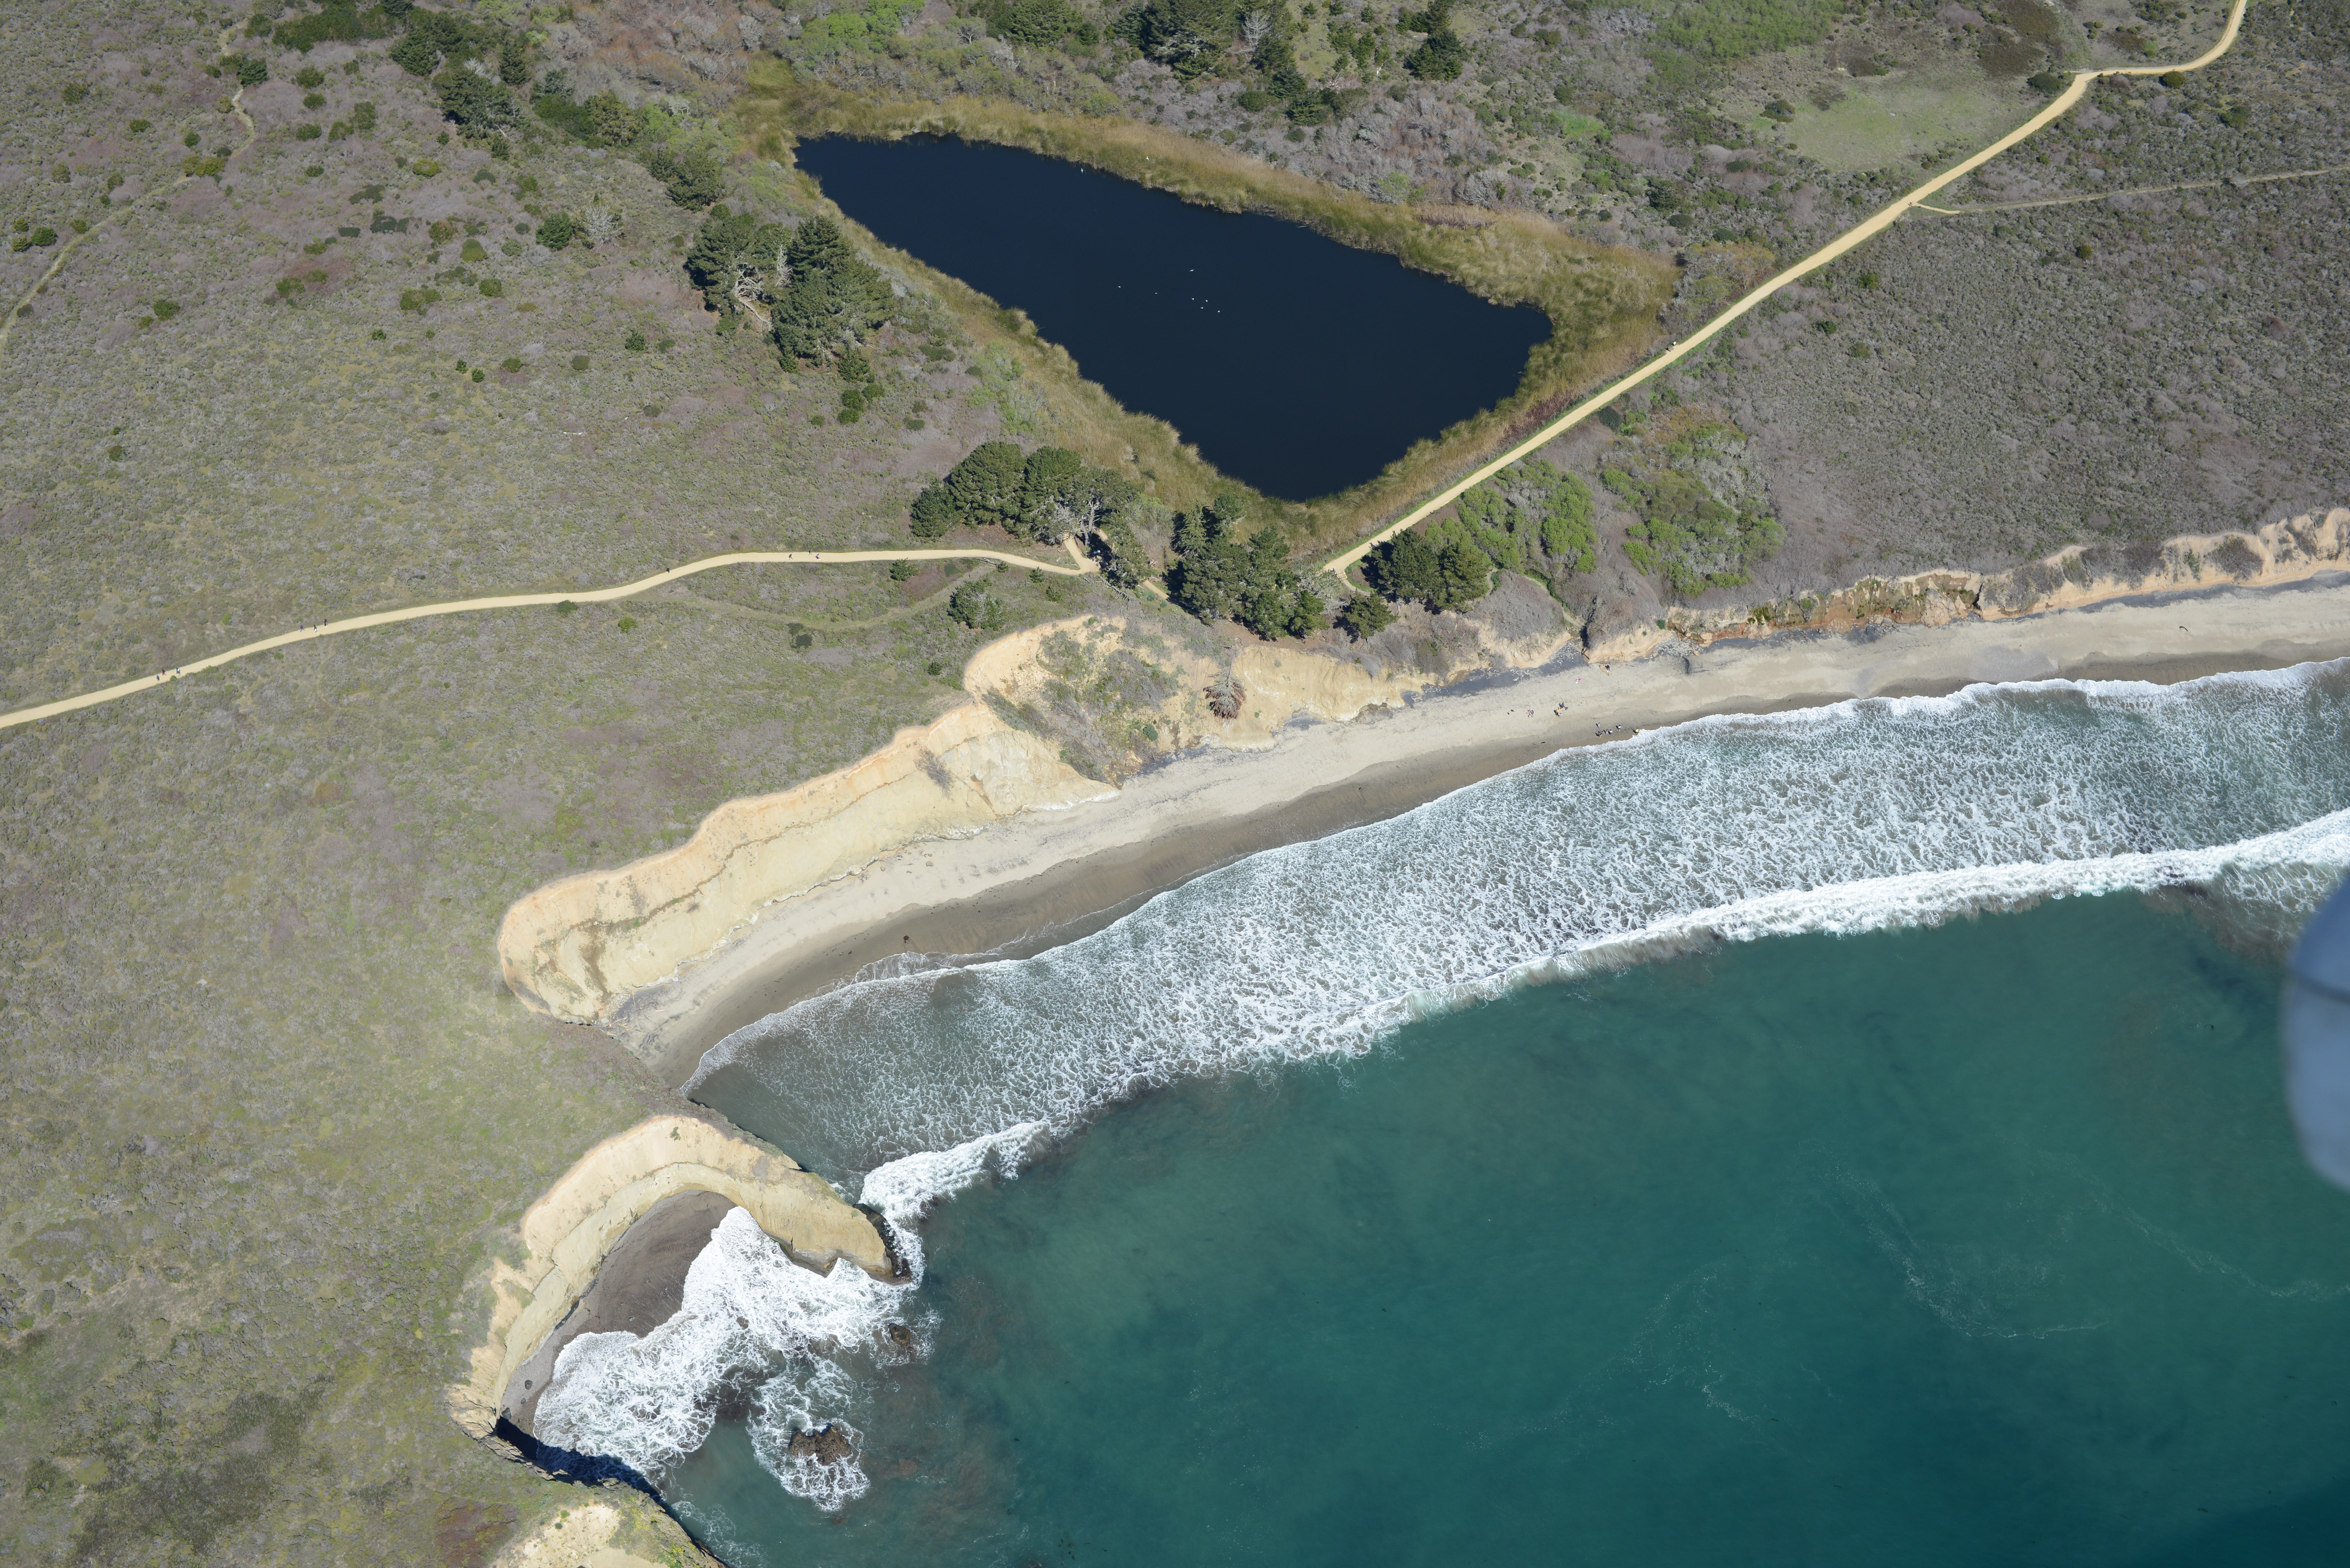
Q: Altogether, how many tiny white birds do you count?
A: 9